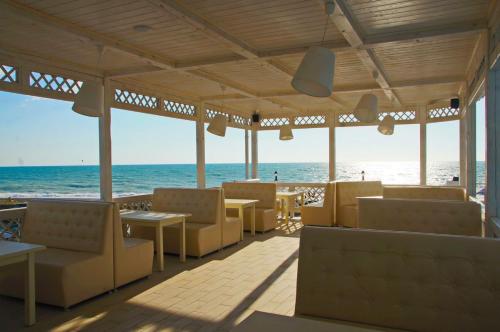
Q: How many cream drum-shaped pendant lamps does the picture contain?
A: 6